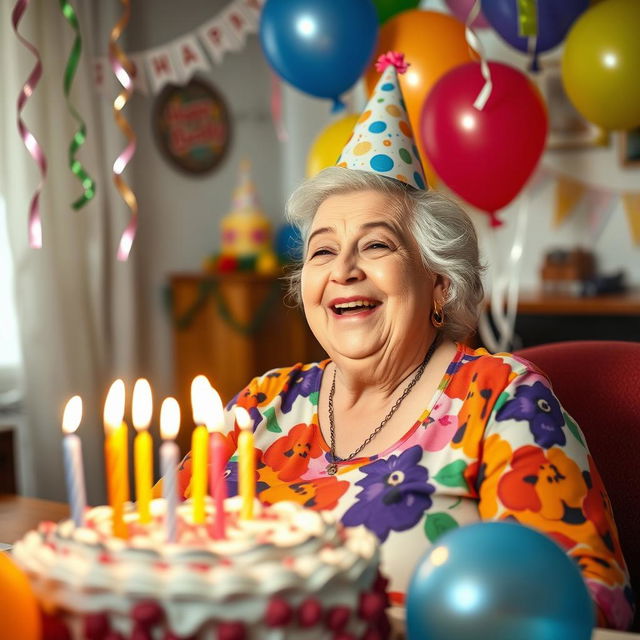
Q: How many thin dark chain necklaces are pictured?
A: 1